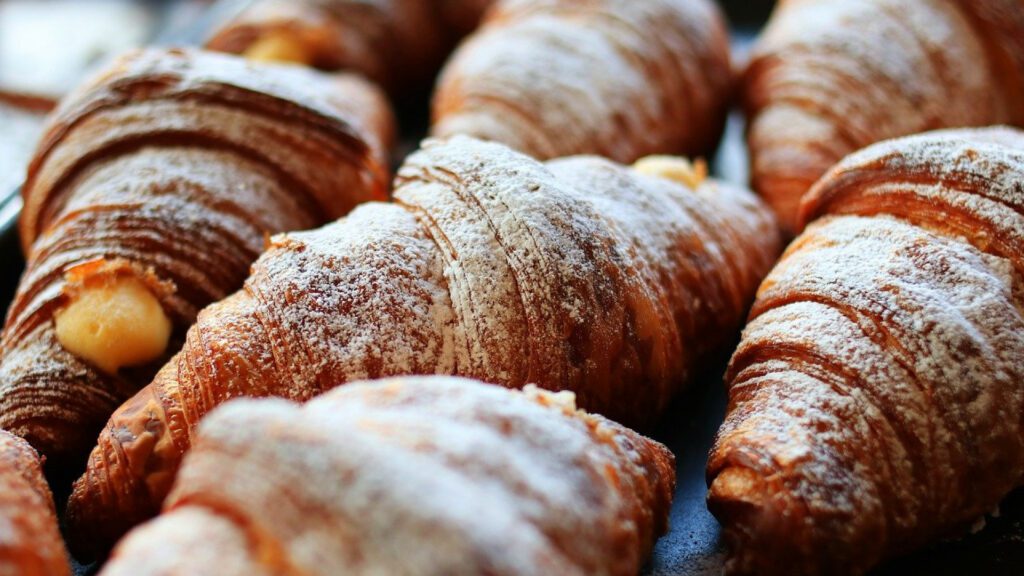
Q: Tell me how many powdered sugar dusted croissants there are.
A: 8